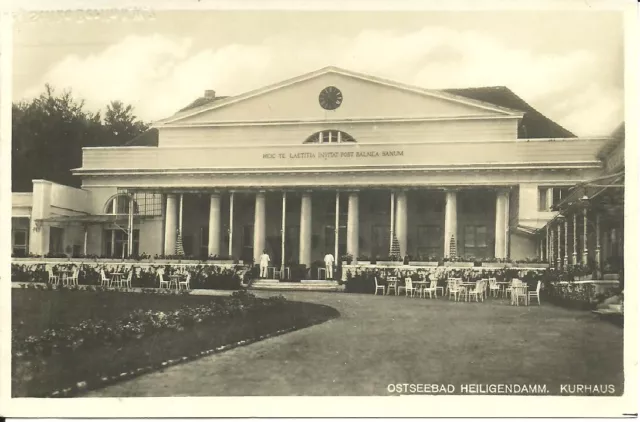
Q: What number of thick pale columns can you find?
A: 8